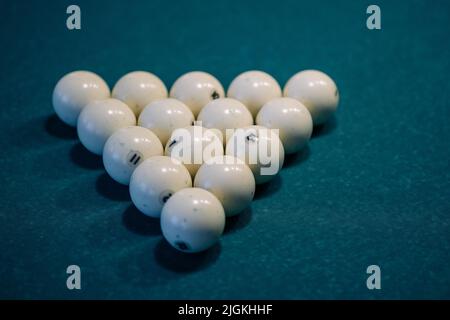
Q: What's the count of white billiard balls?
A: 15